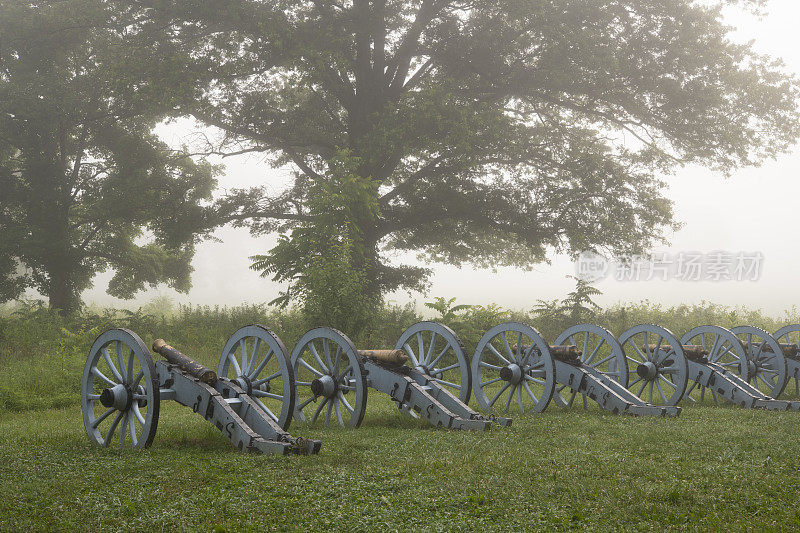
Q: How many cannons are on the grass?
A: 5